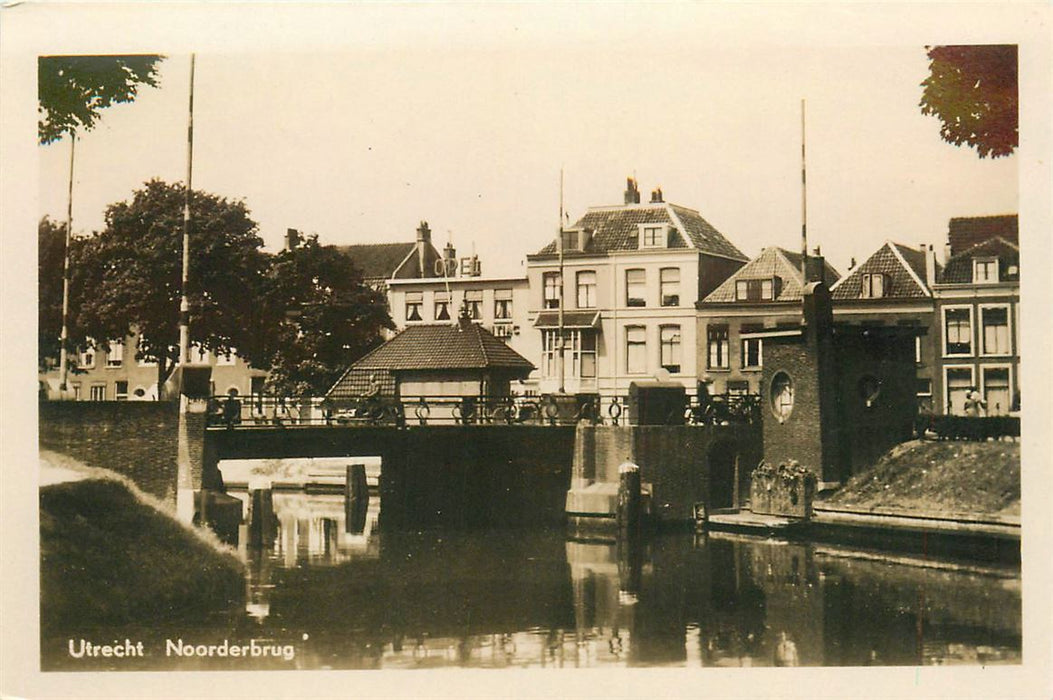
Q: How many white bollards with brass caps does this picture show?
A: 0